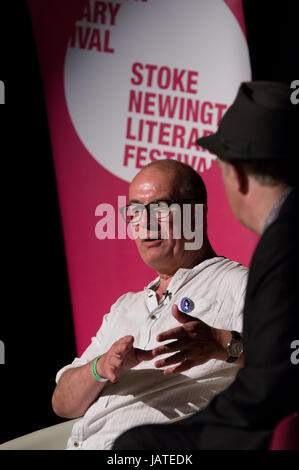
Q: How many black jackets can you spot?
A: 1